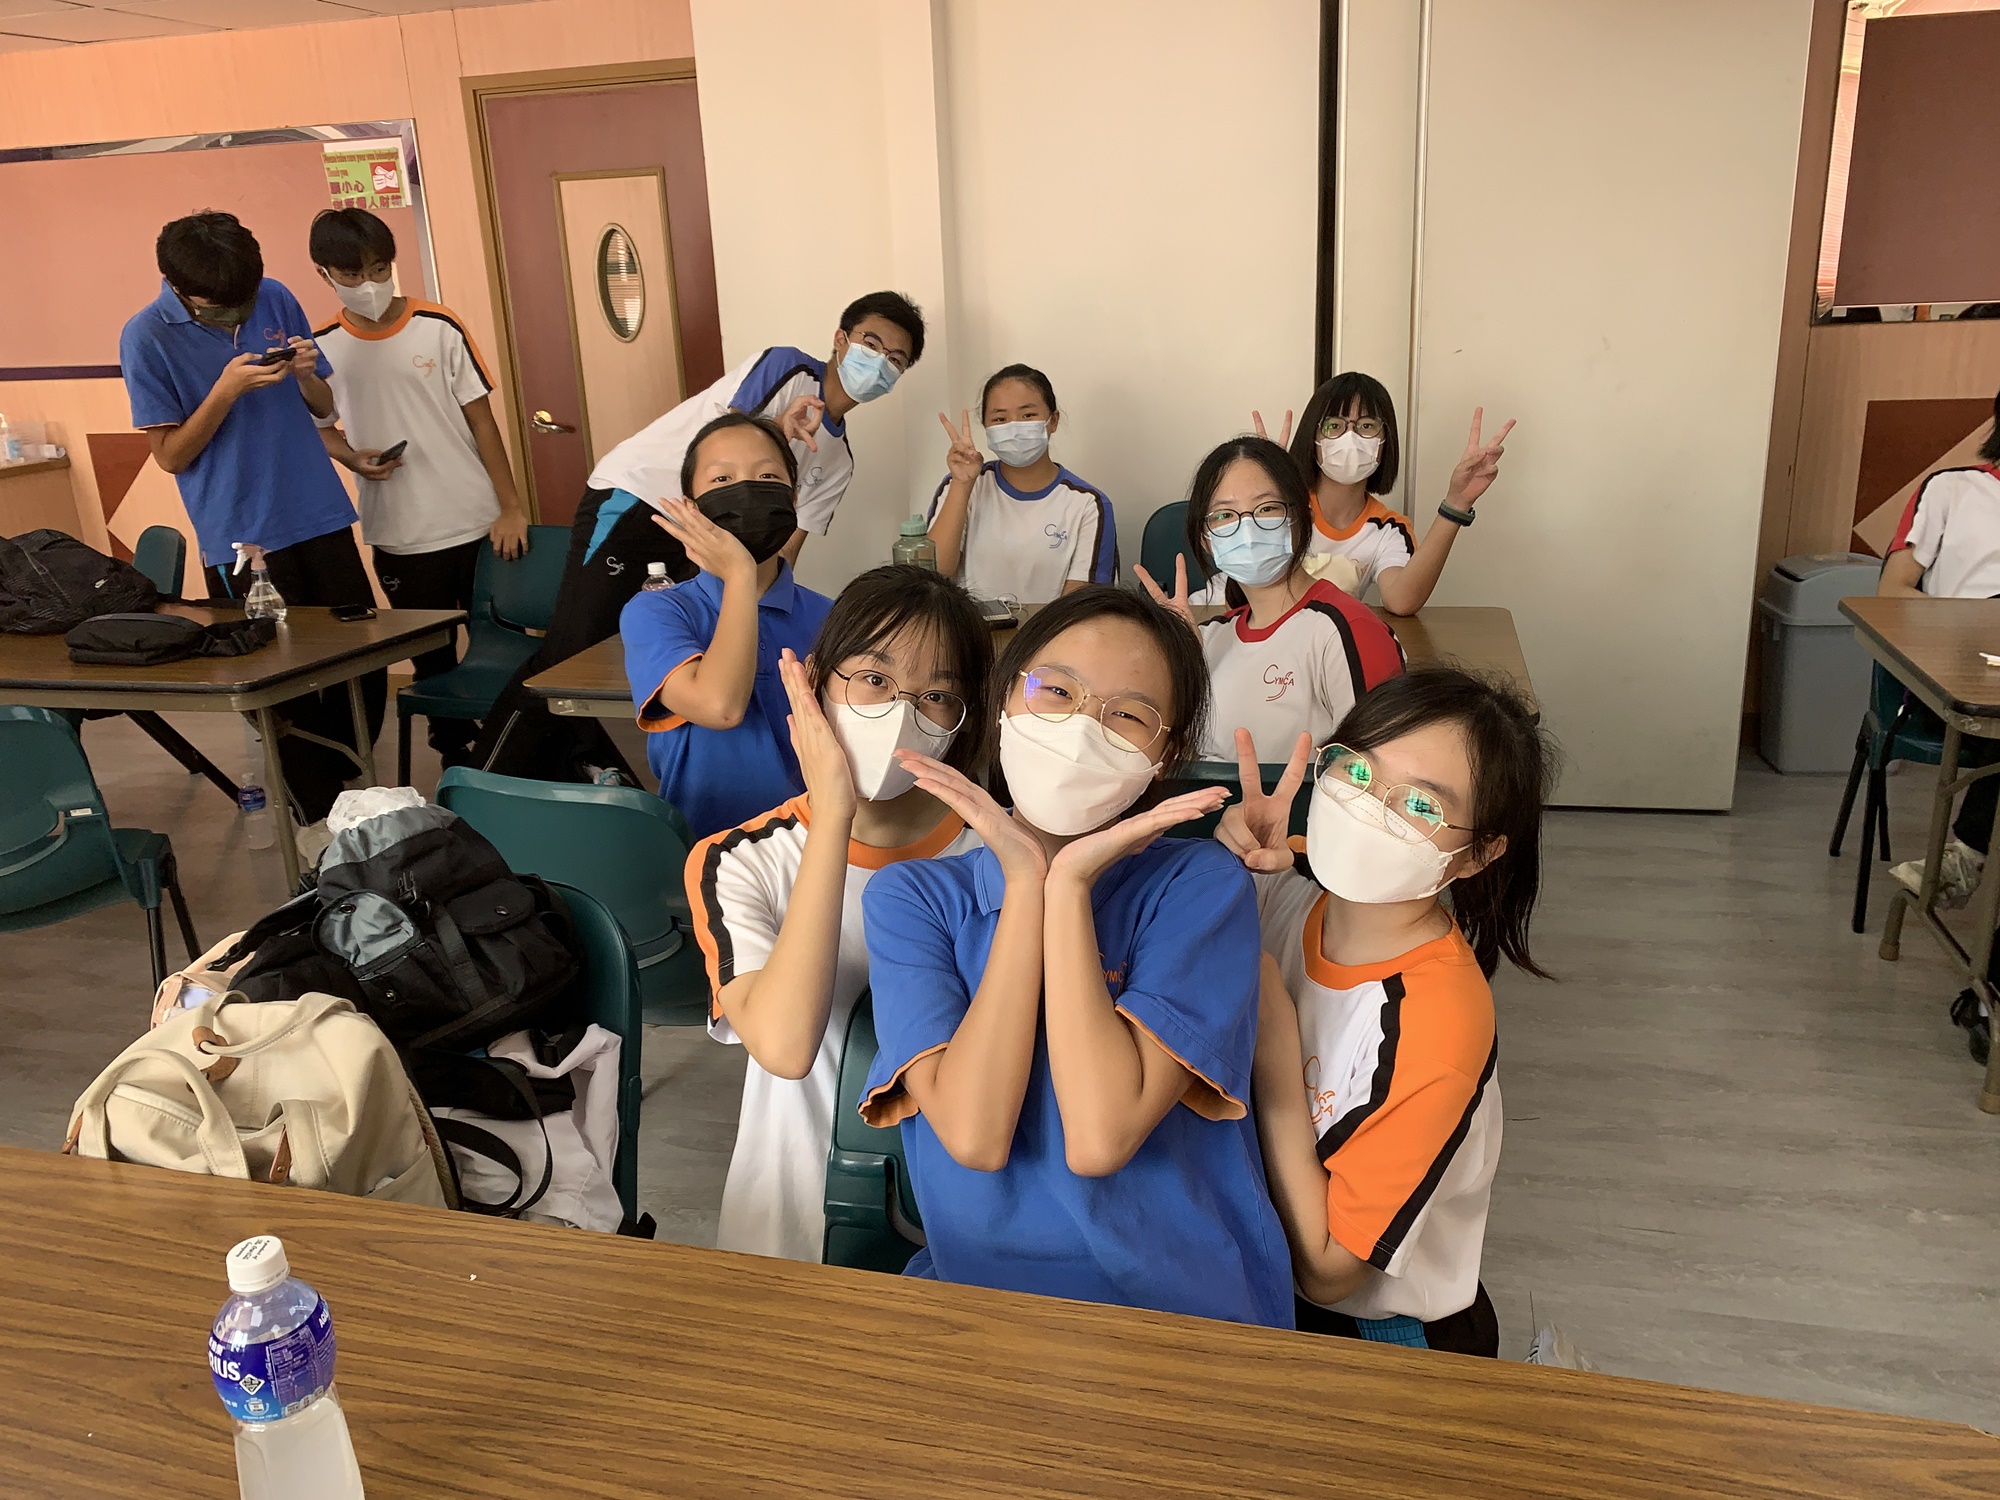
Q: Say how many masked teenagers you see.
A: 10